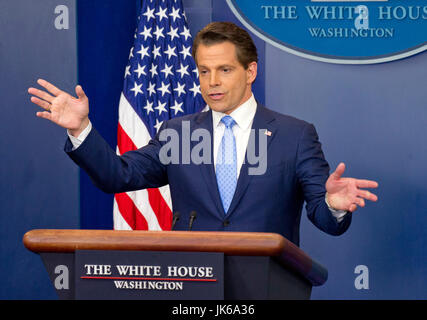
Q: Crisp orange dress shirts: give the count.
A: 0